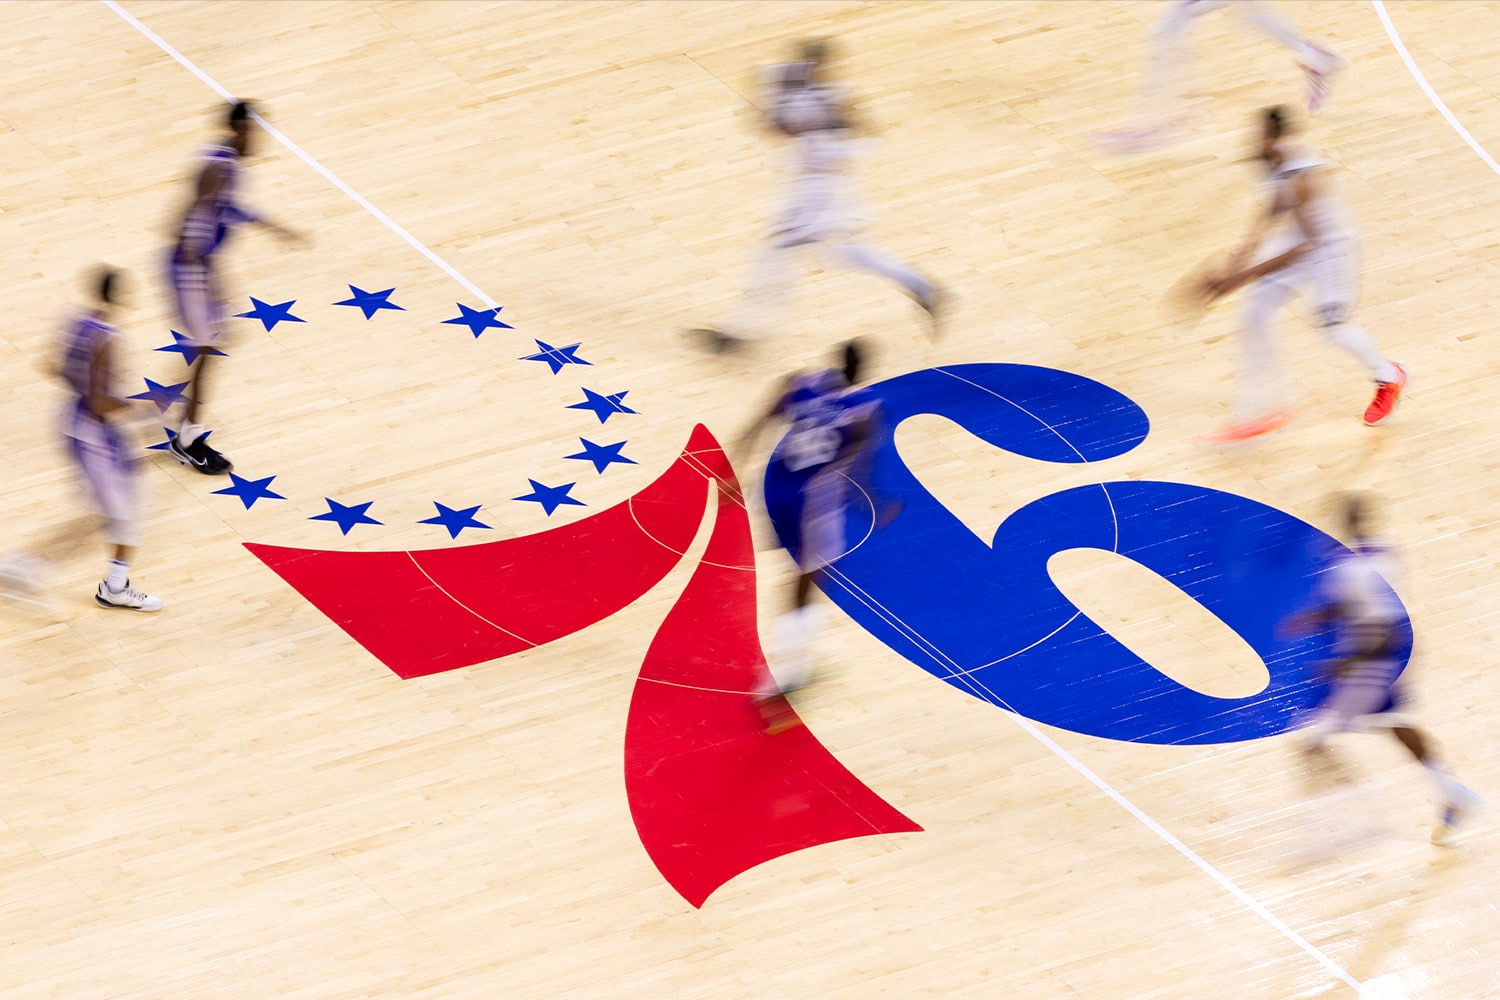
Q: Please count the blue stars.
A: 13